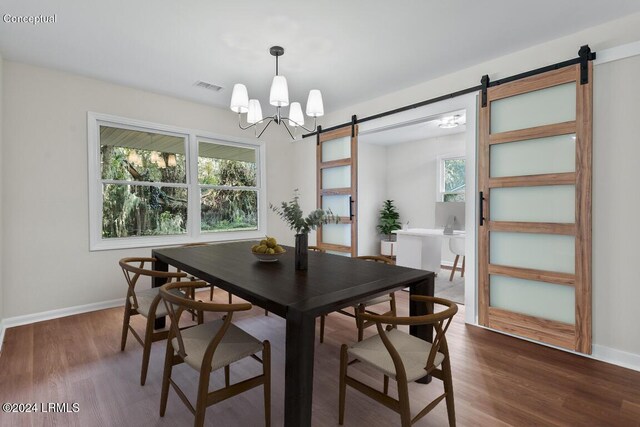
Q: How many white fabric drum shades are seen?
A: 5